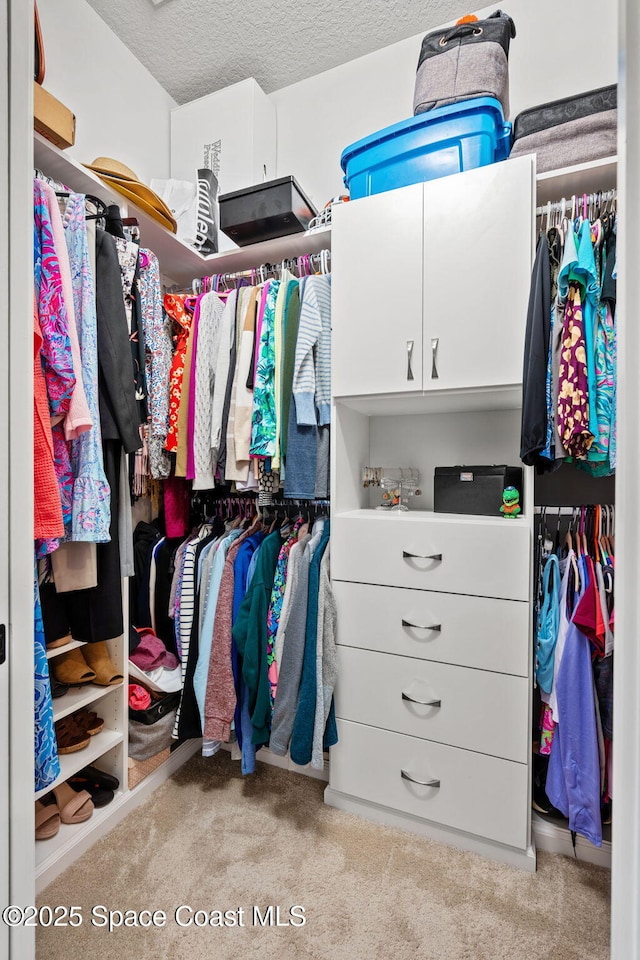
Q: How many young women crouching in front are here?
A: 0